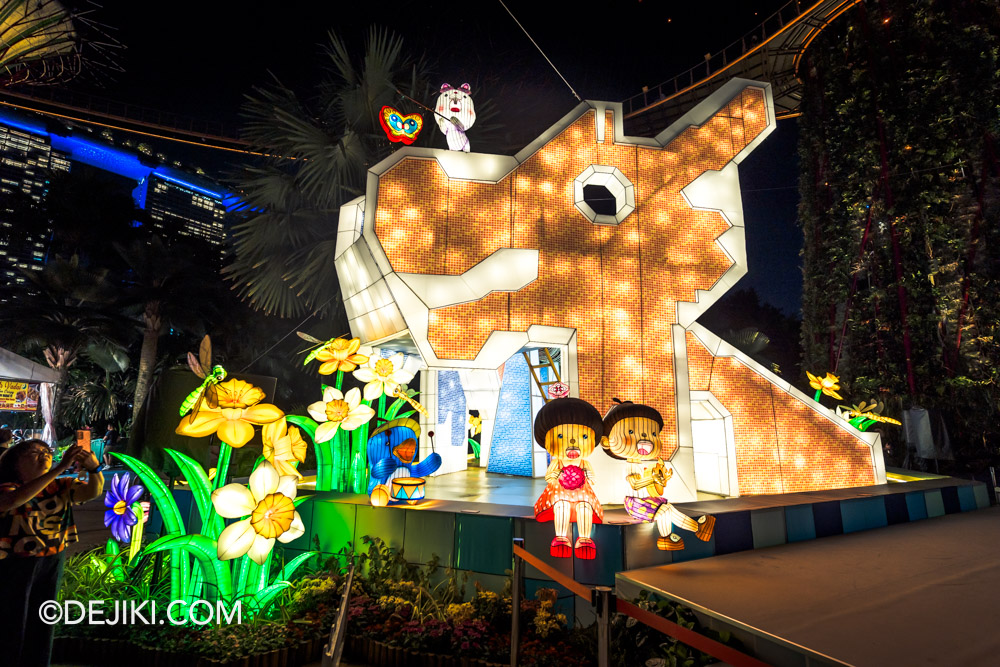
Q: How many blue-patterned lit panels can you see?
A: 2